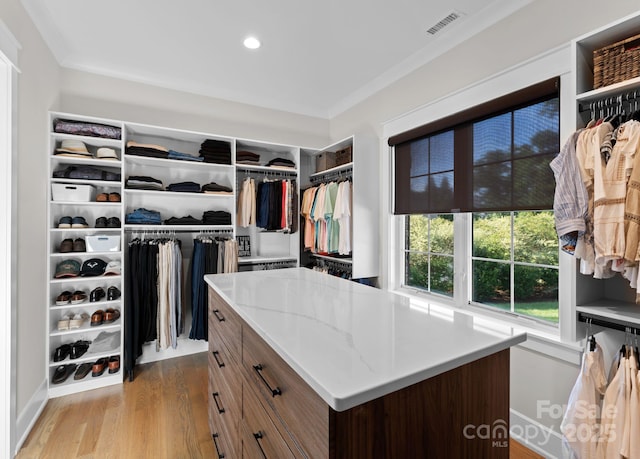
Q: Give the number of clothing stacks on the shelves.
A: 11